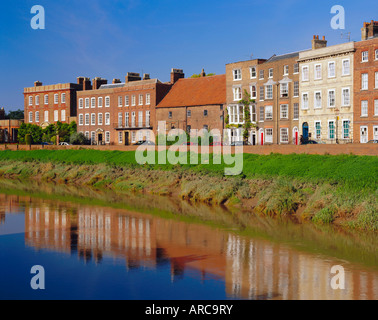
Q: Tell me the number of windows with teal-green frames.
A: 3